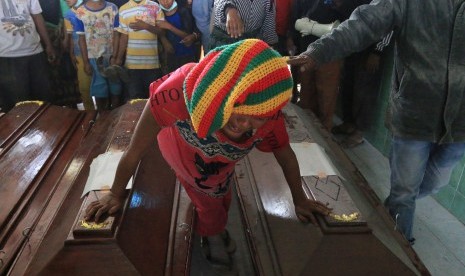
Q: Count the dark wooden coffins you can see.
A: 3